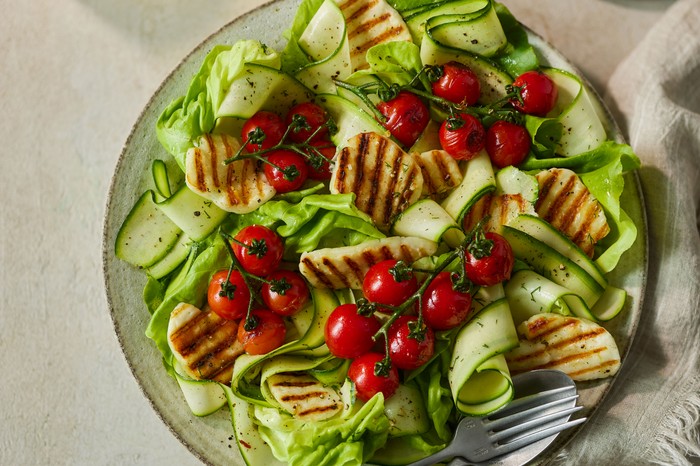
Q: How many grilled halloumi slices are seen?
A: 10